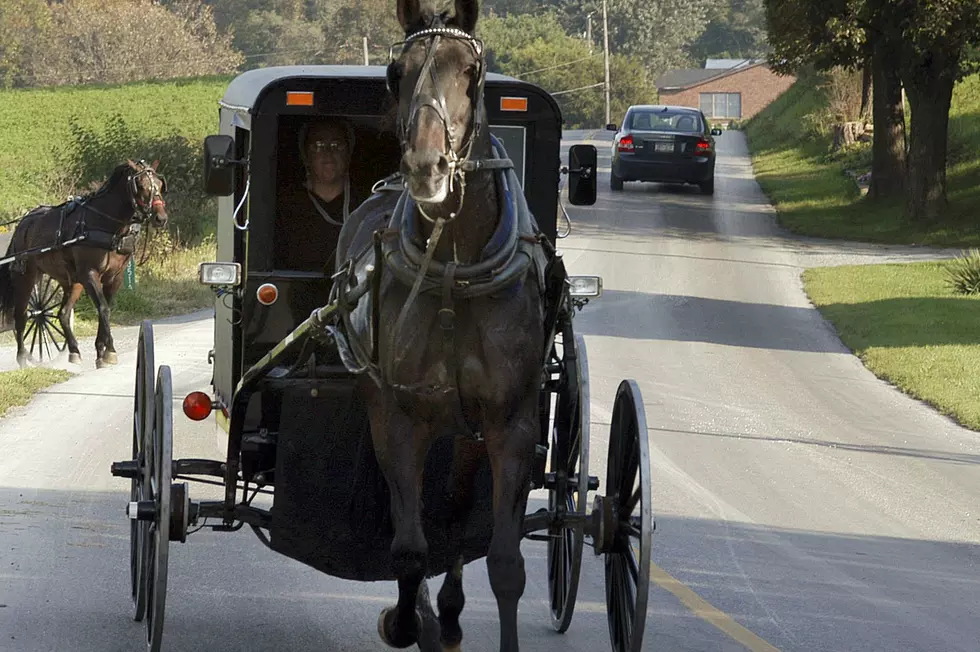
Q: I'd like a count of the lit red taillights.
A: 2